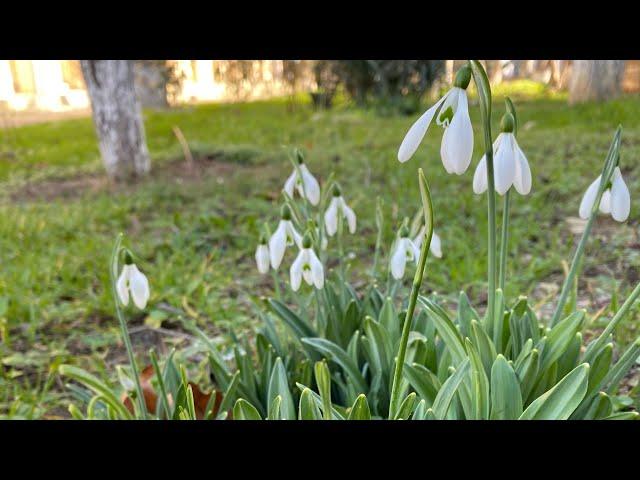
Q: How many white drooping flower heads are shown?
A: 11